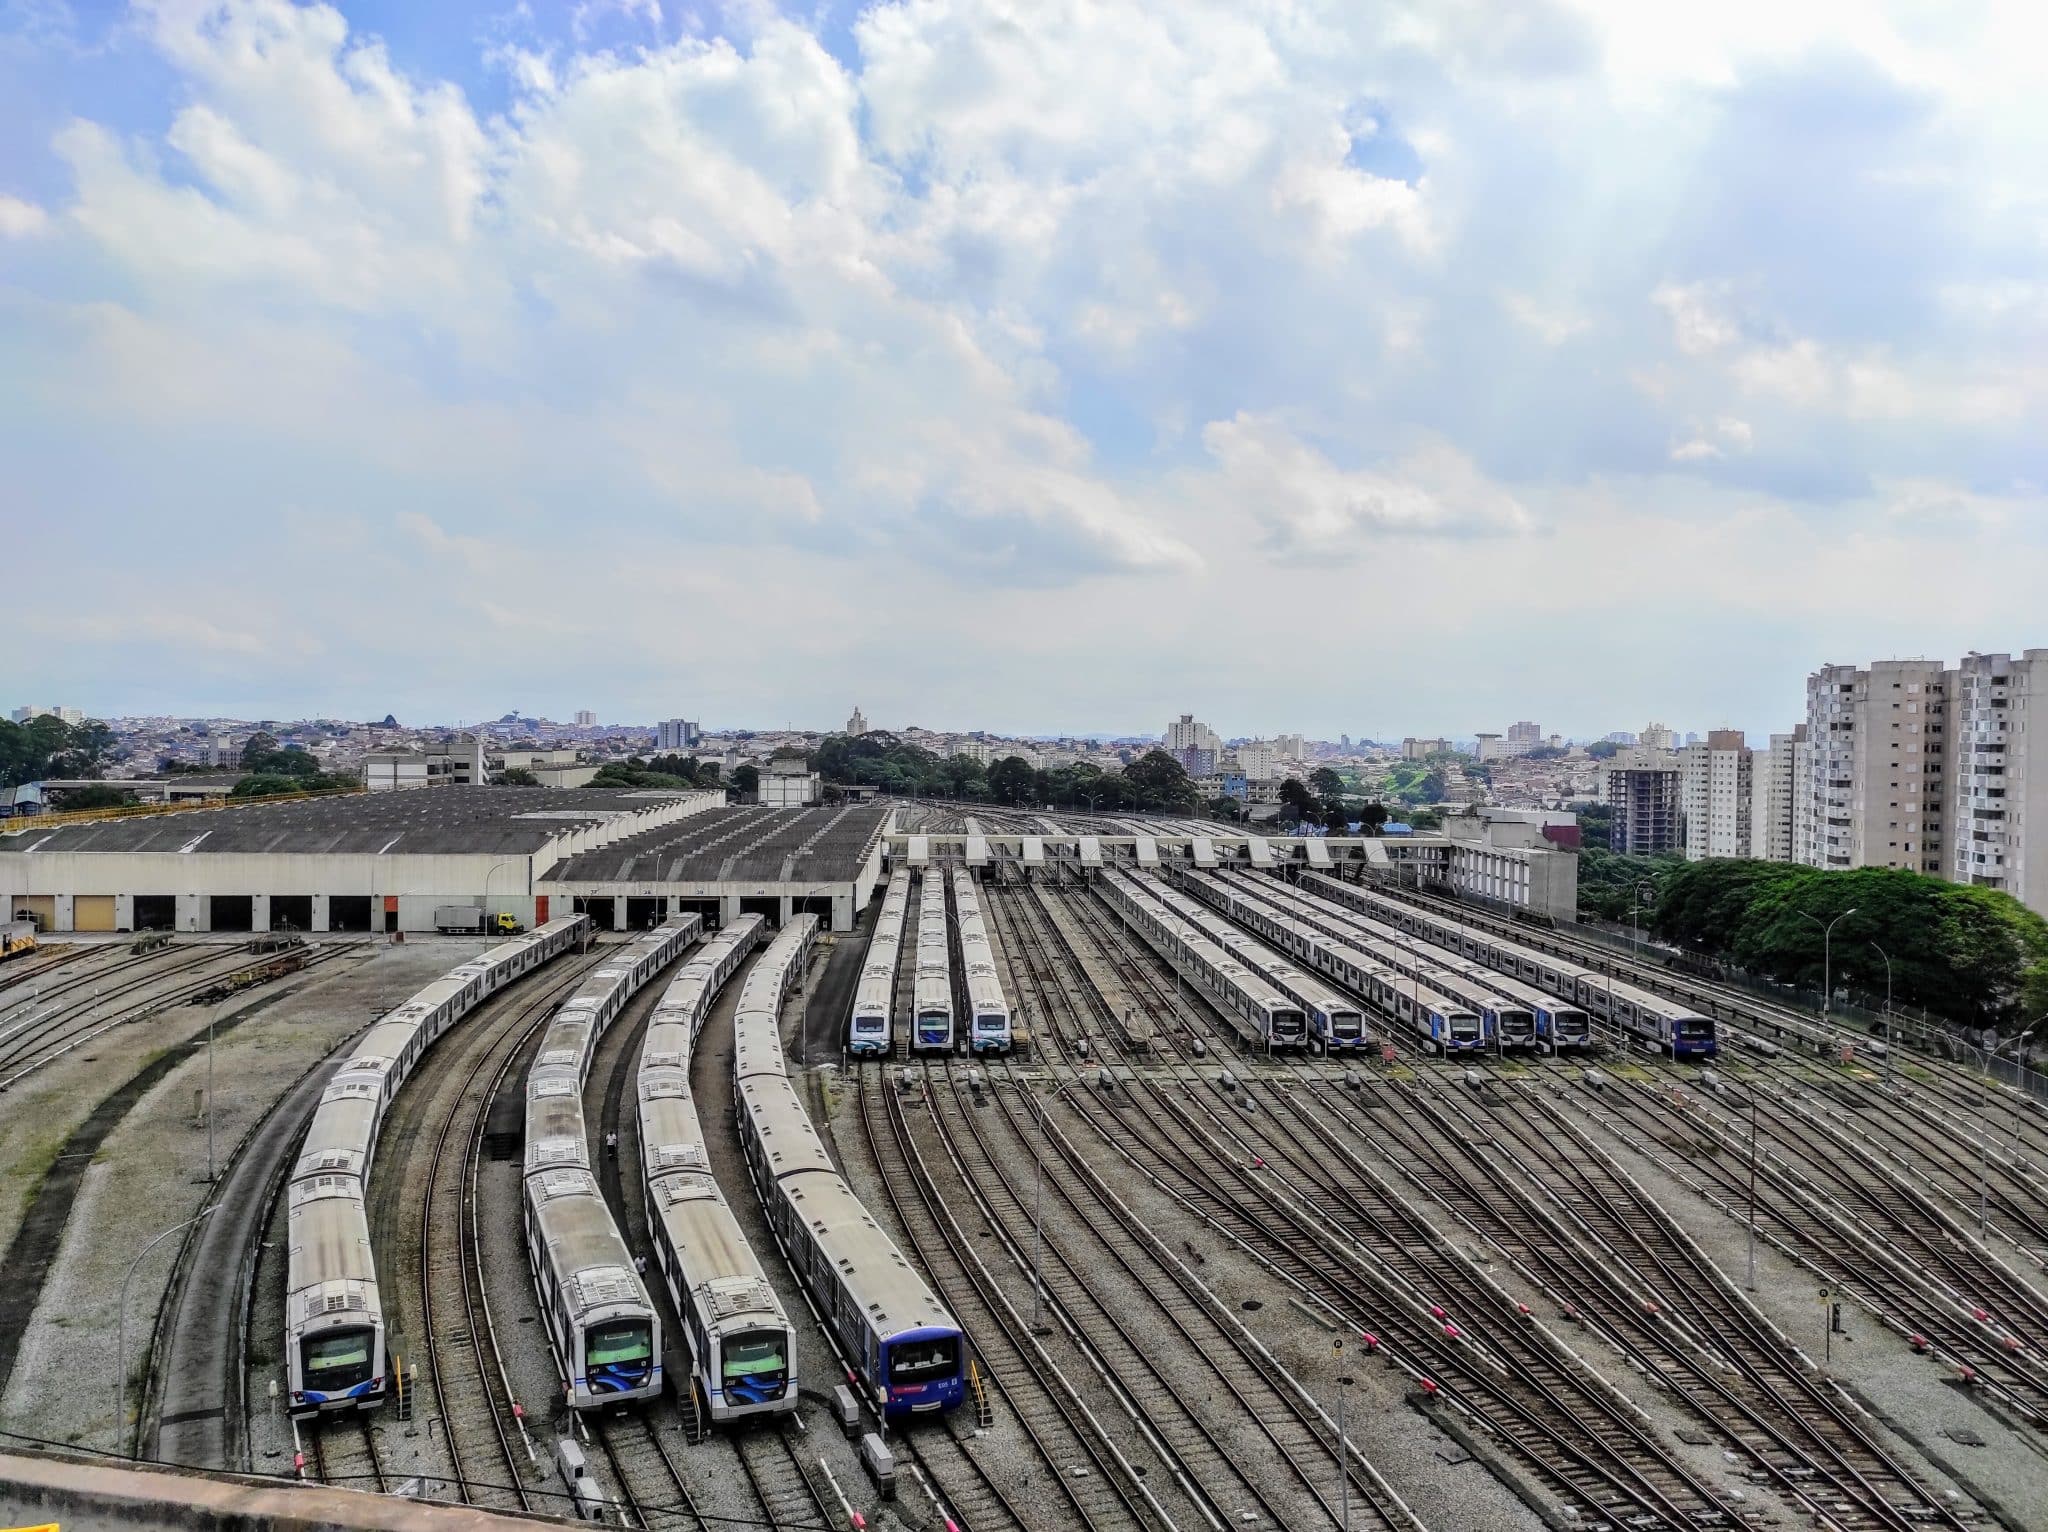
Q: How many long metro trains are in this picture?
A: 13